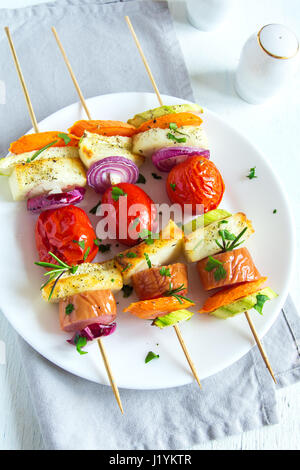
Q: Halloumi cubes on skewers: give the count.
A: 6